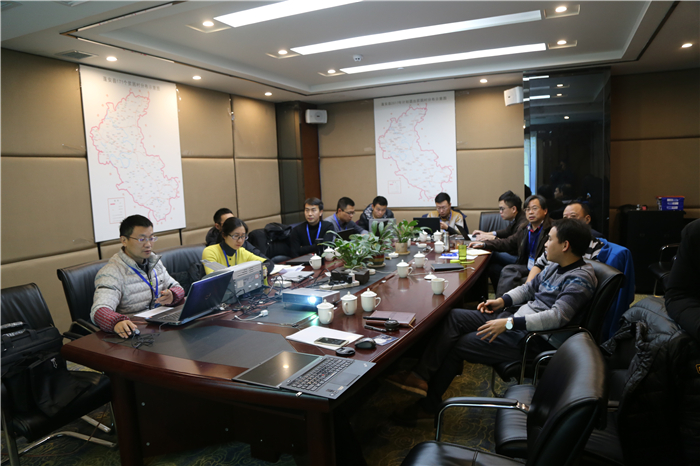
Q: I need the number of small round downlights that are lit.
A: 10